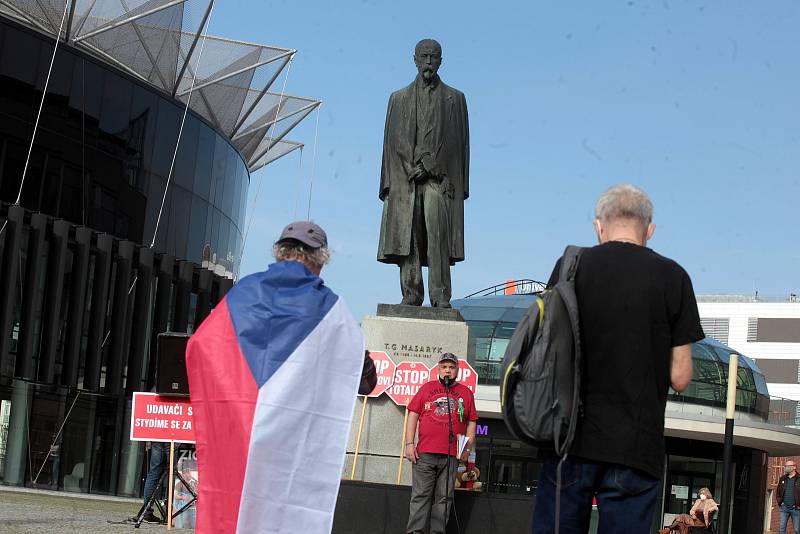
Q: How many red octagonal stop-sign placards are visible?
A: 3